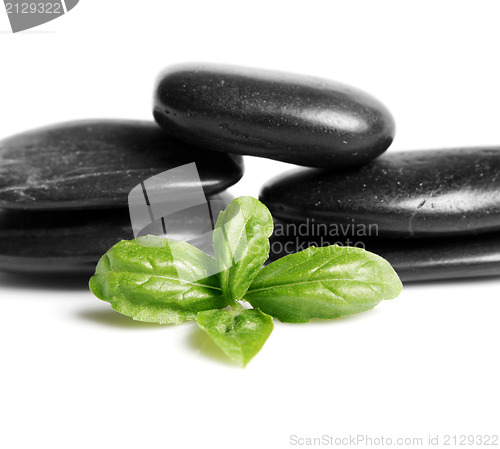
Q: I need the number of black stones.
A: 5